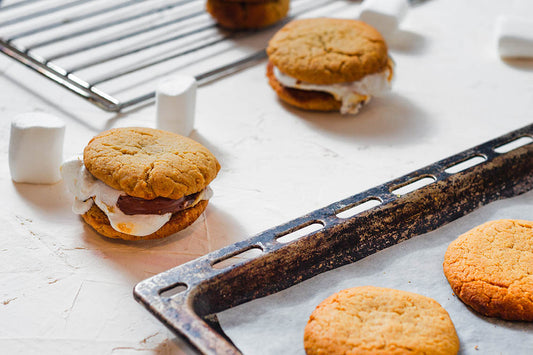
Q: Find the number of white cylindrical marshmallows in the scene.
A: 4